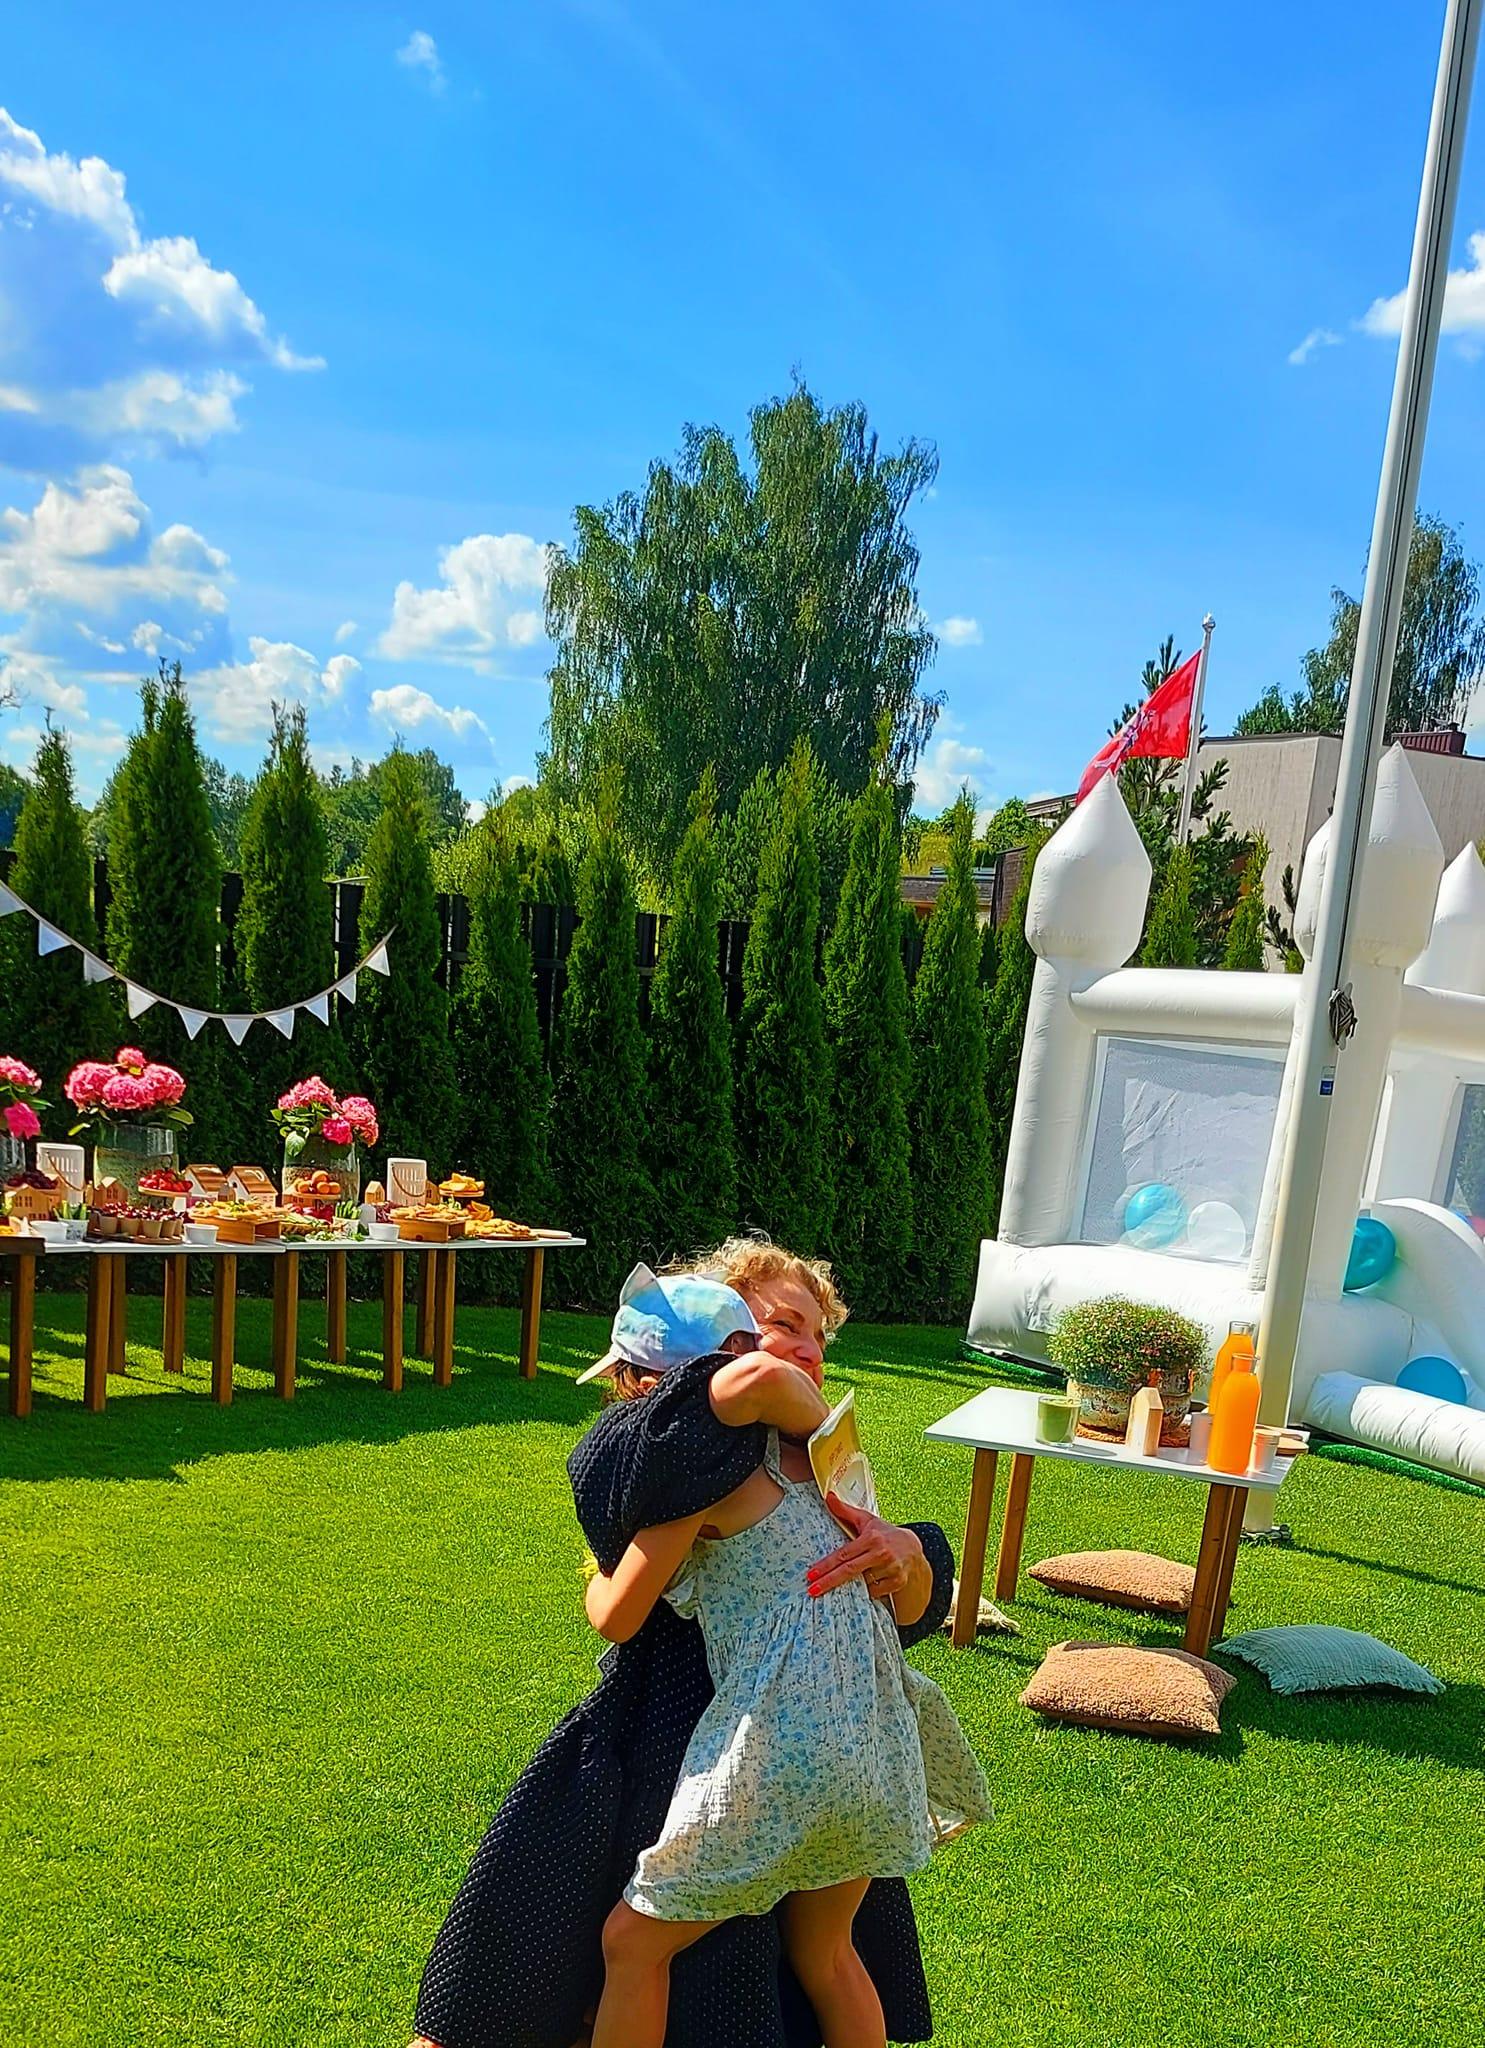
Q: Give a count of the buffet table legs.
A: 11